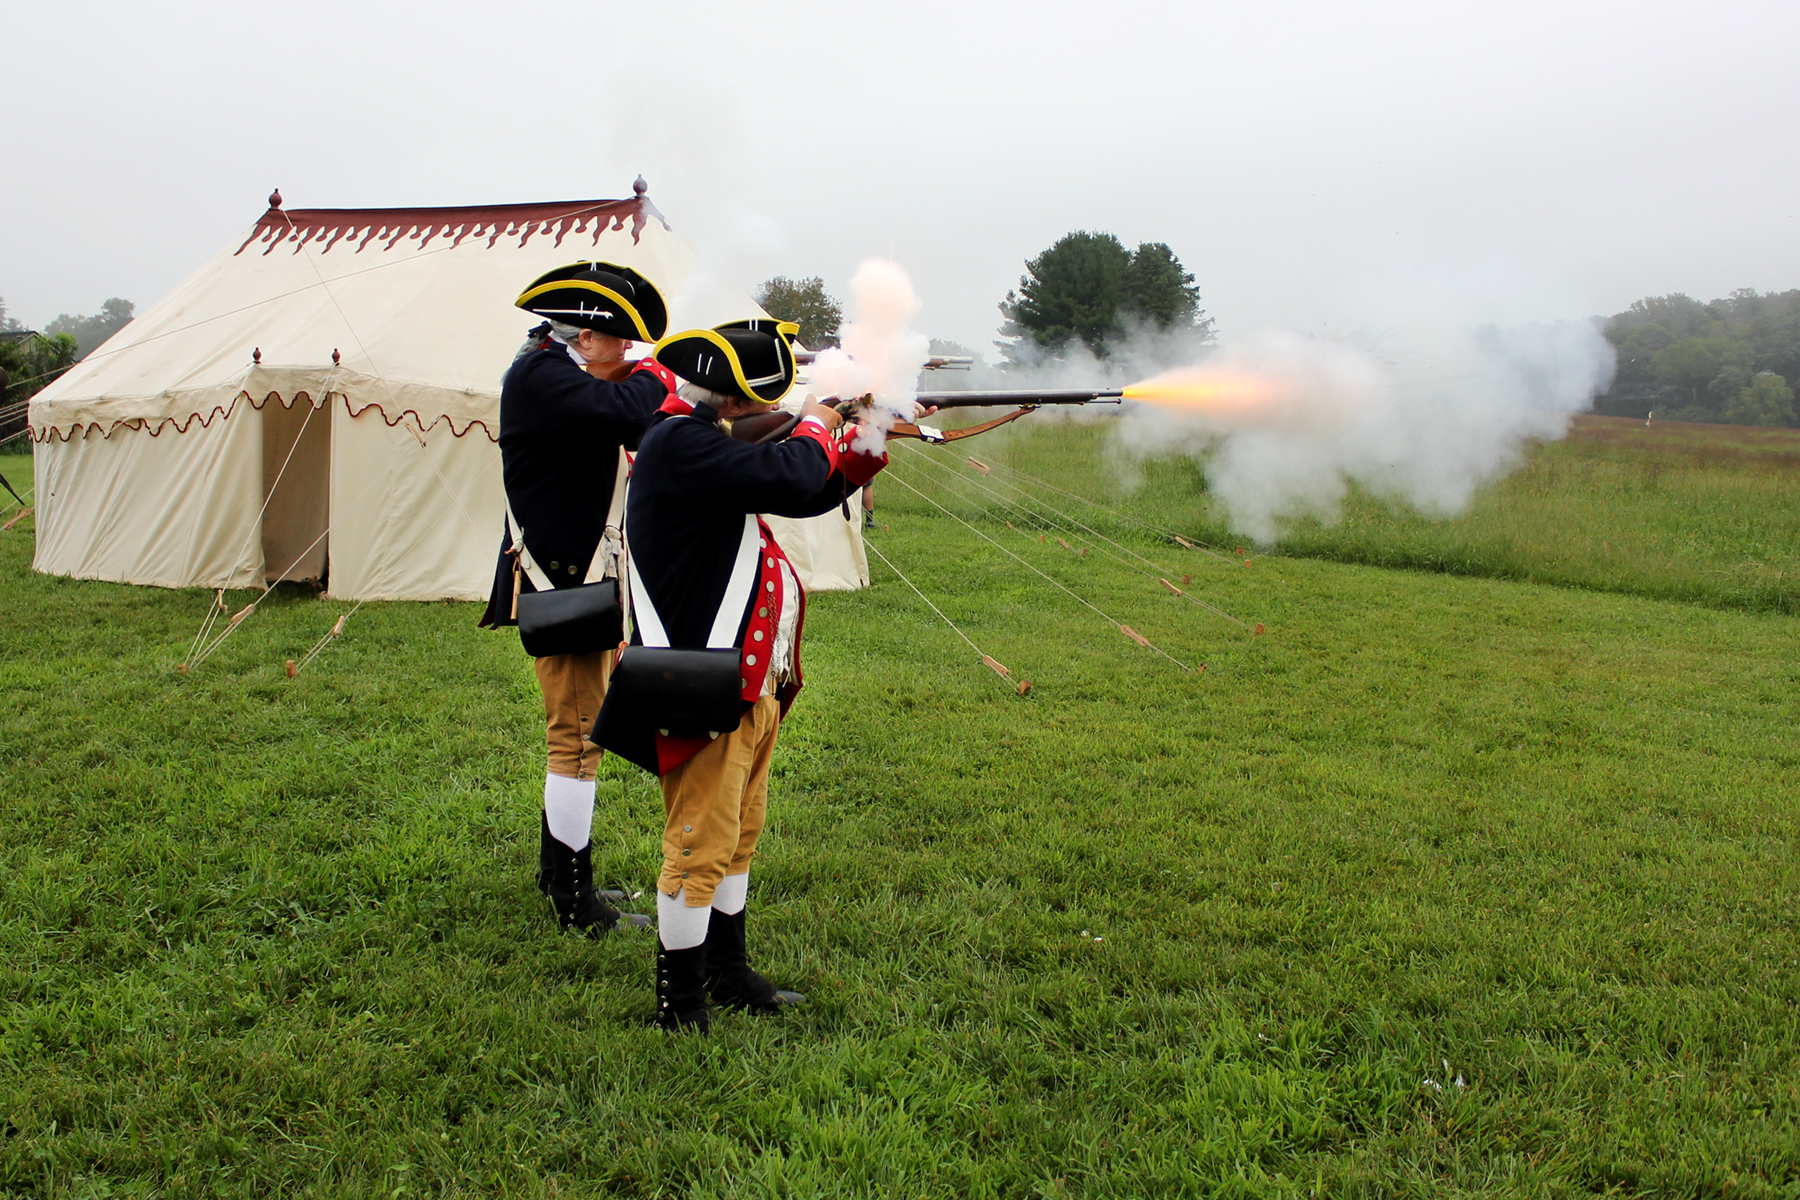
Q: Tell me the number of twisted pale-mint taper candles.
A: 0